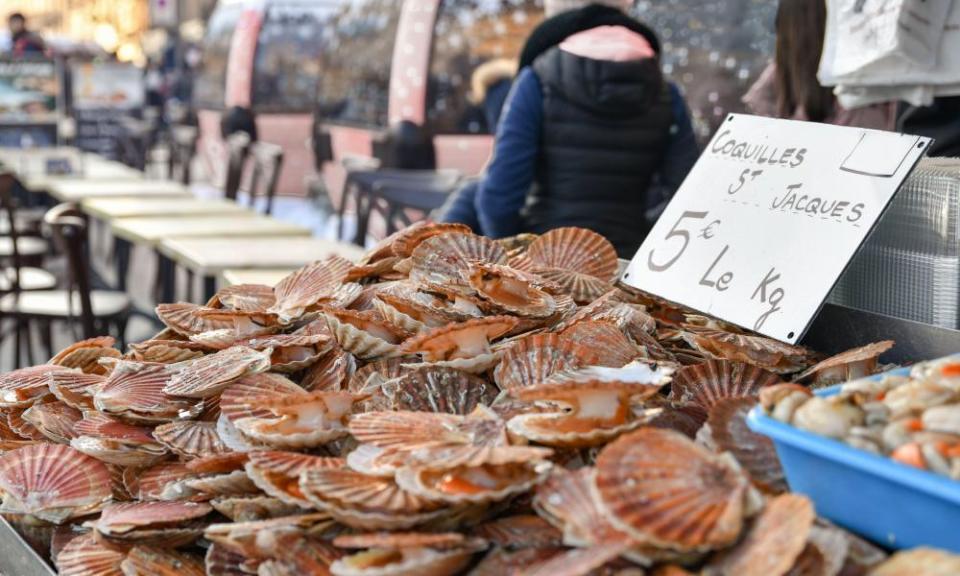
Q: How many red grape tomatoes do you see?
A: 0